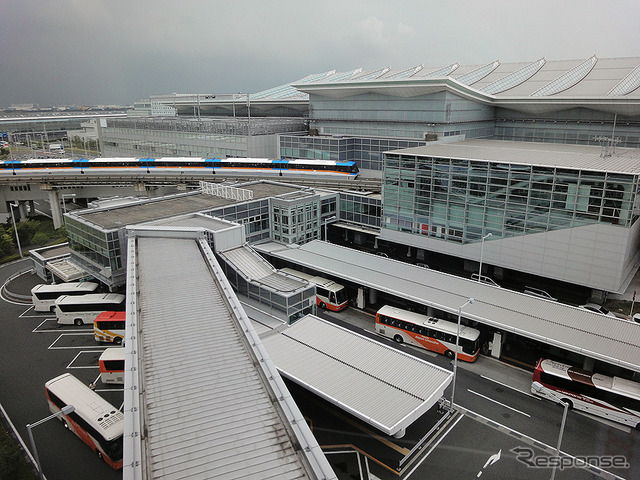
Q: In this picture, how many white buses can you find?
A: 2